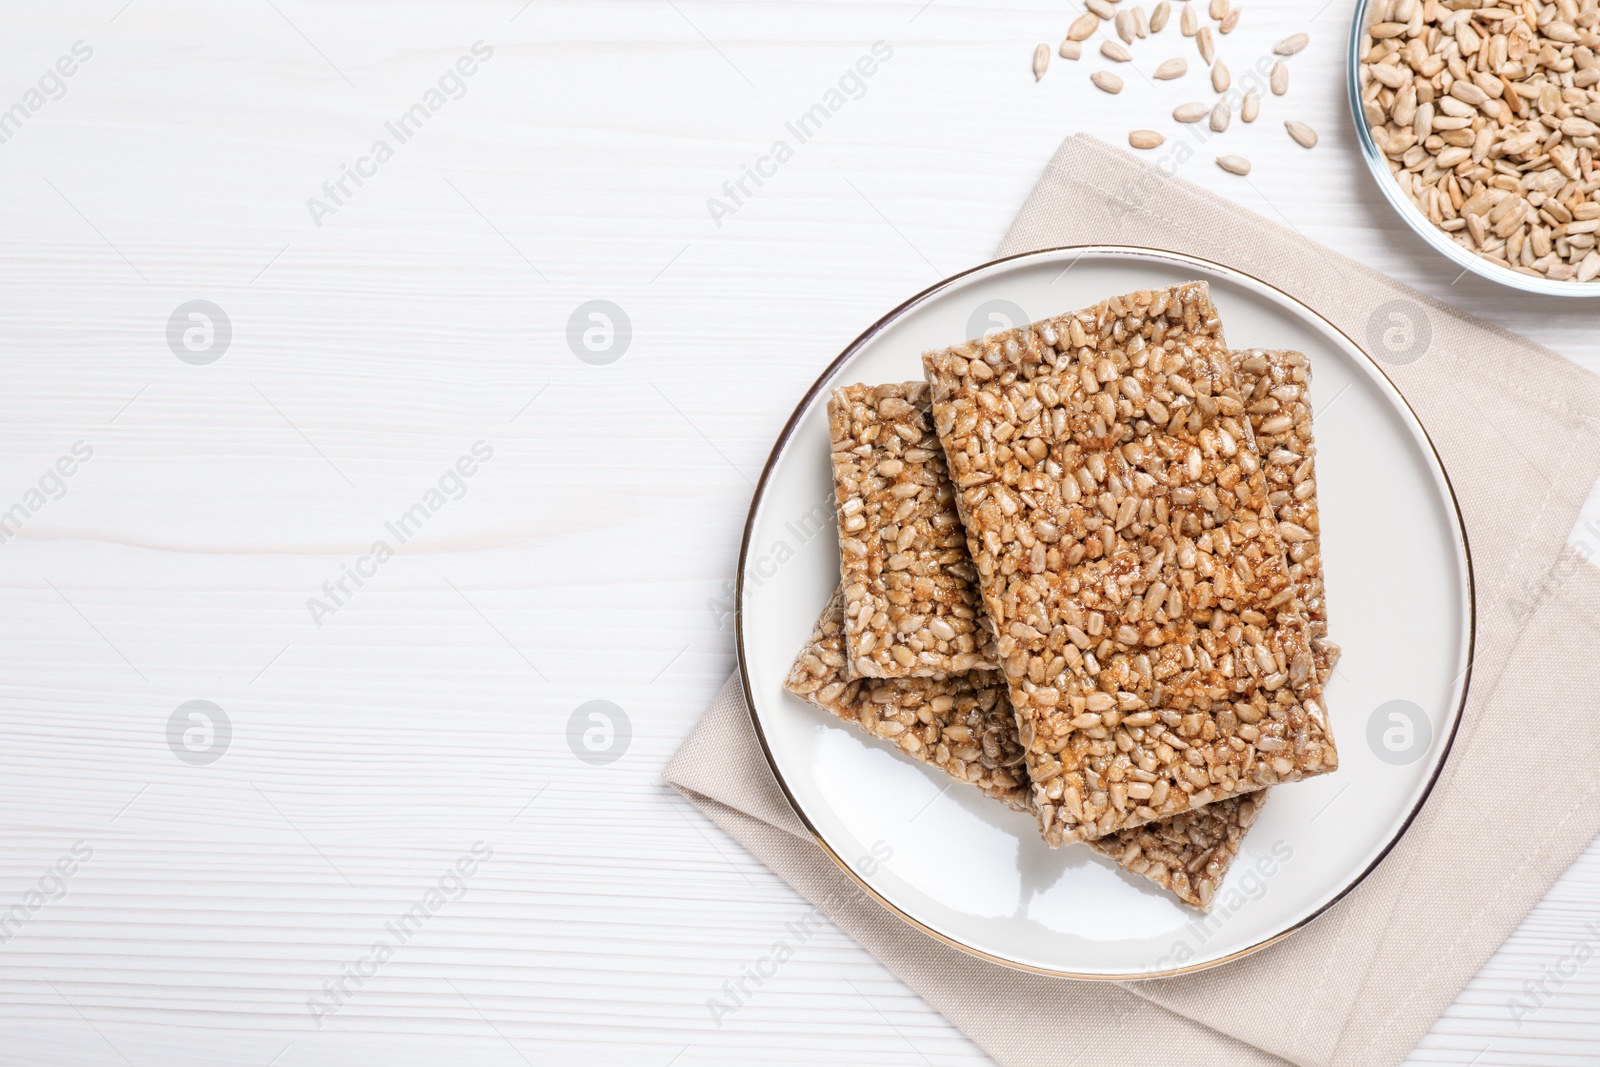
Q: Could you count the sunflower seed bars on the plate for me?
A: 3